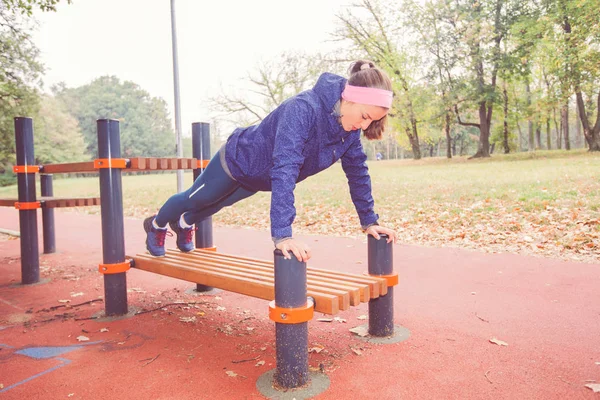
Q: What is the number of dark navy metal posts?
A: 6